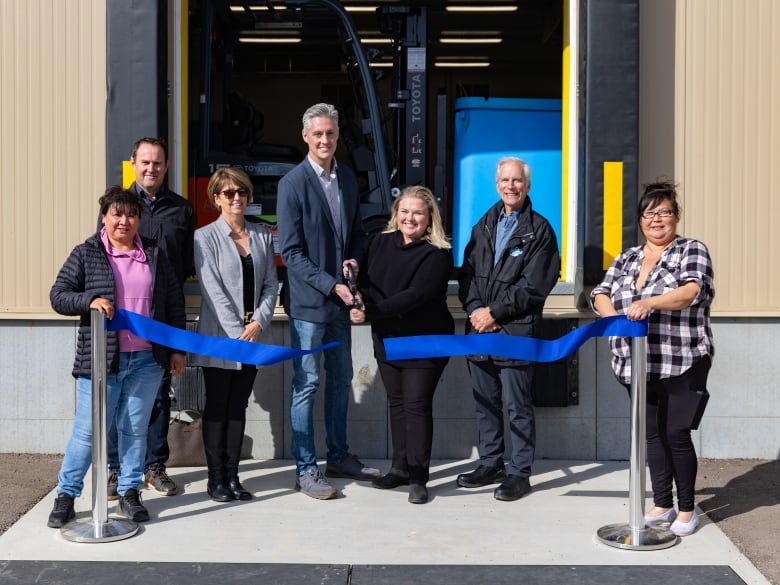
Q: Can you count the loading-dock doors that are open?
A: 1